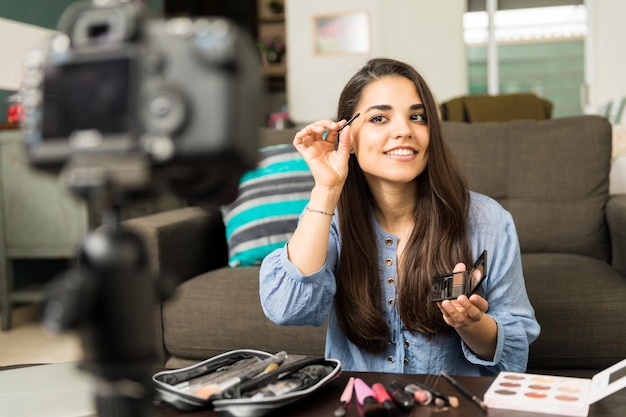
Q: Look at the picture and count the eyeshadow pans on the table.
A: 9